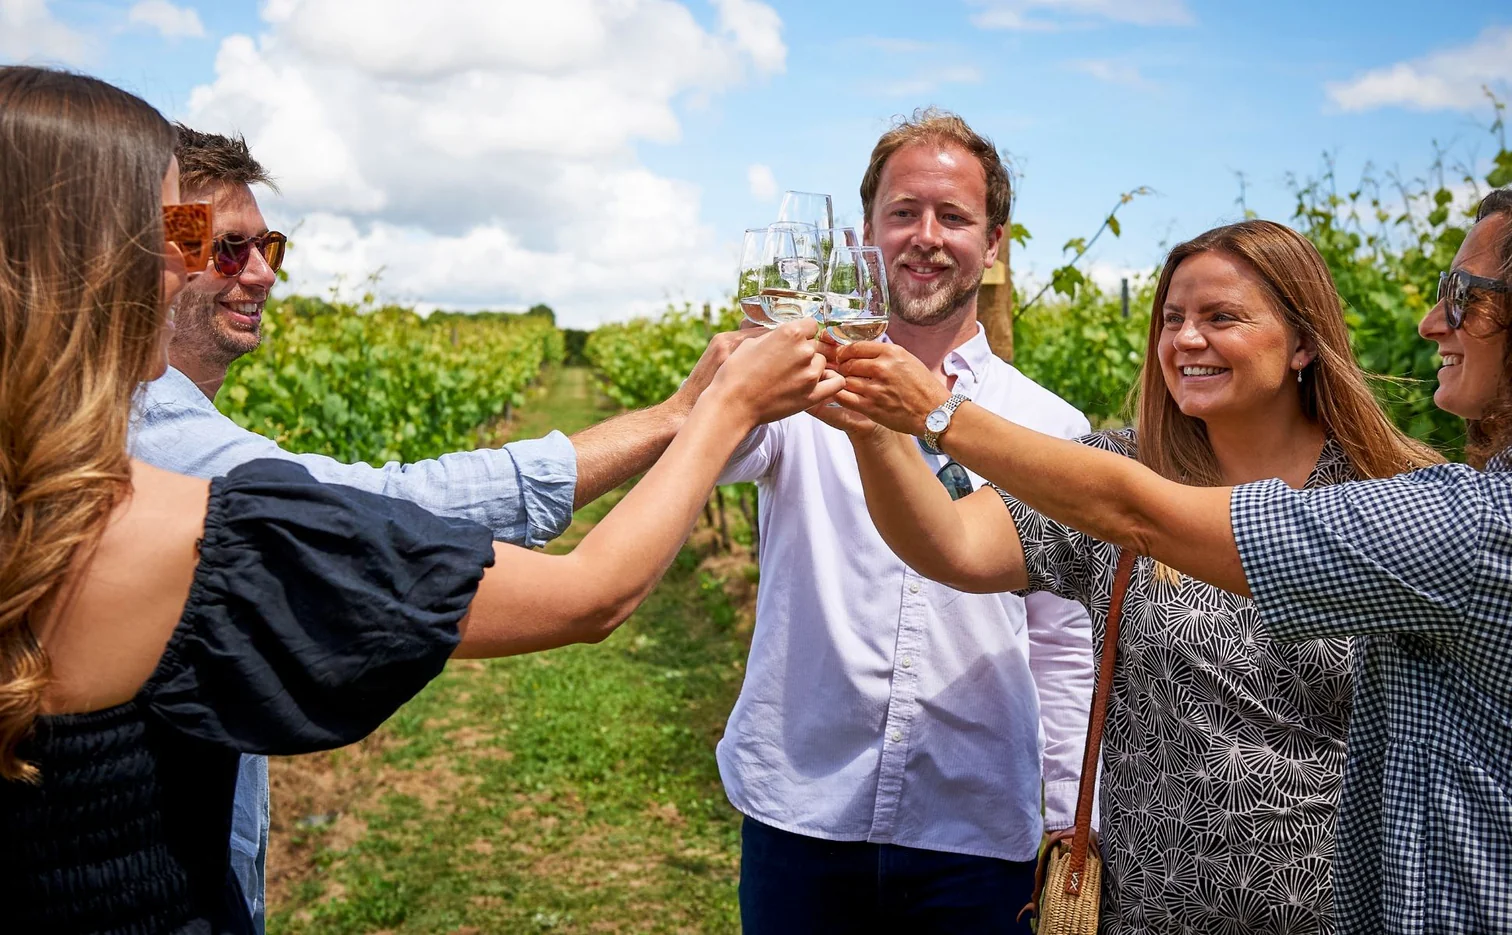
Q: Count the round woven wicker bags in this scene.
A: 1